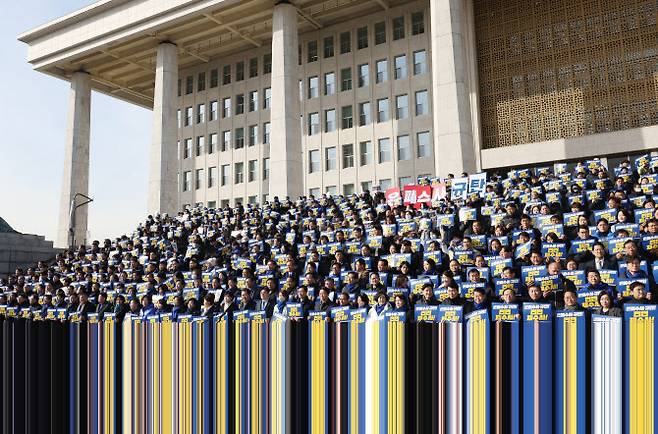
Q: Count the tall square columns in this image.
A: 4